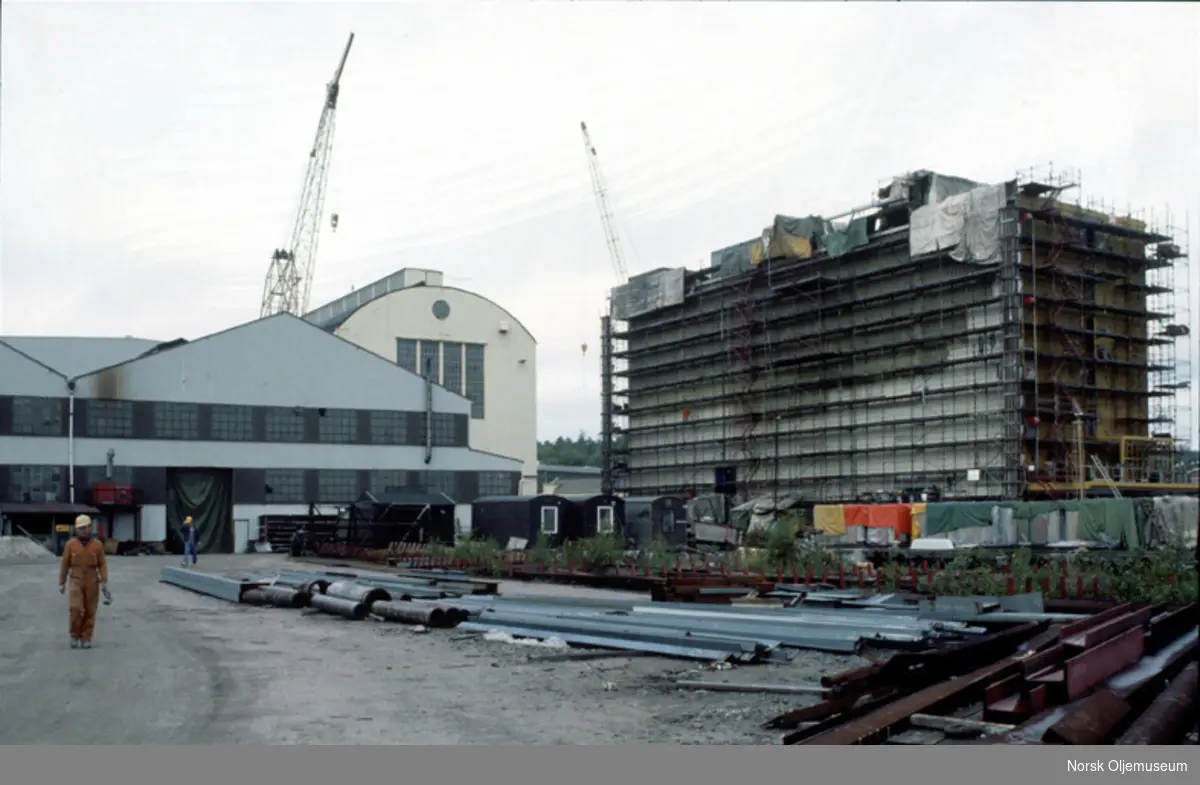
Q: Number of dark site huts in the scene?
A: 3